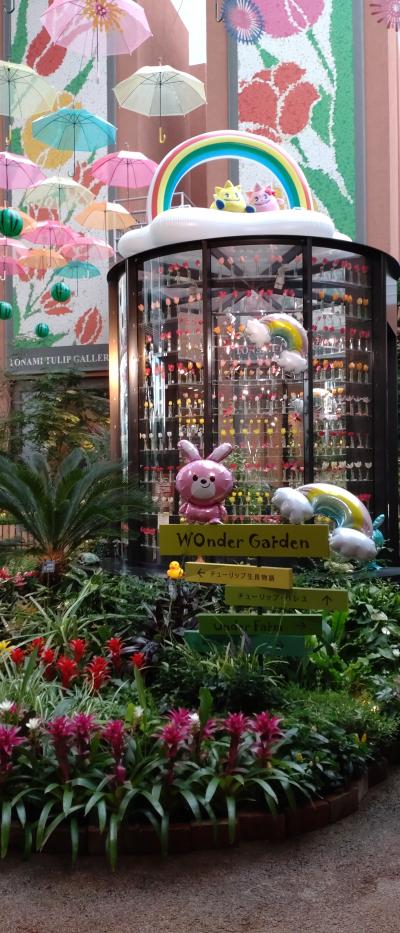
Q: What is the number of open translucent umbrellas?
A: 15